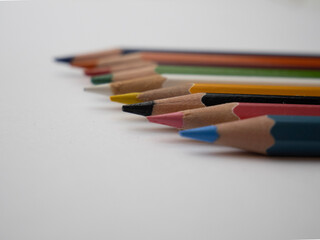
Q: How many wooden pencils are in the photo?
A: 9